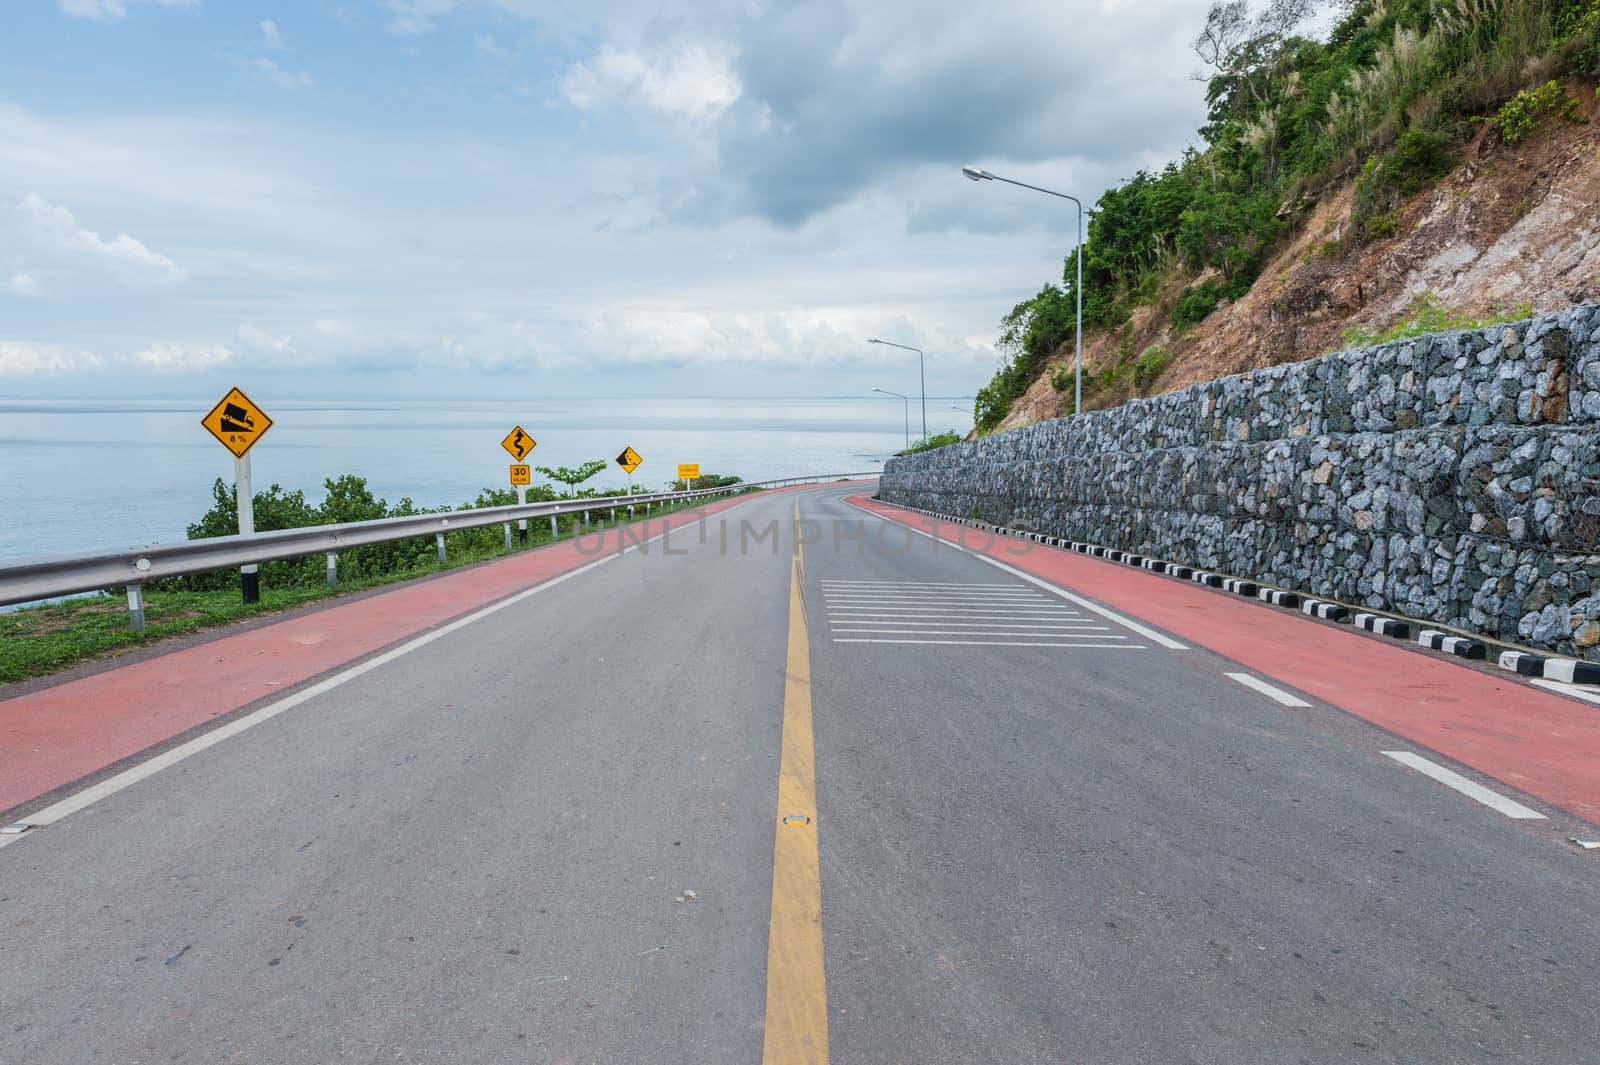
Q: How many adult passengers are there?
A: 0